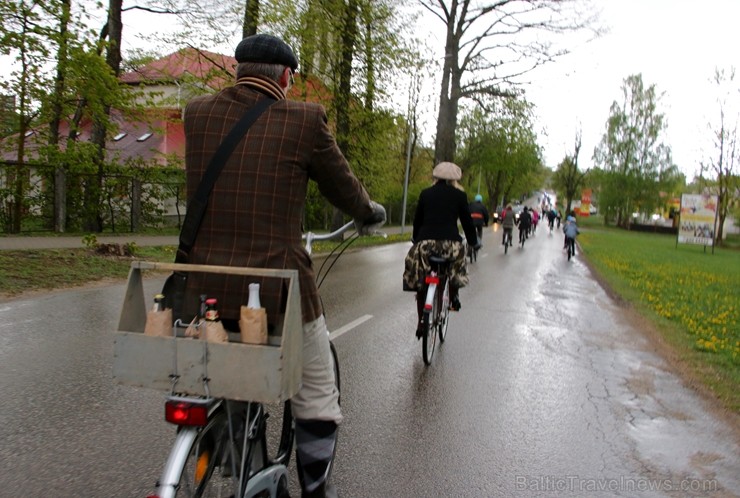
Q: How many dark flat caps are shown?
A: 1